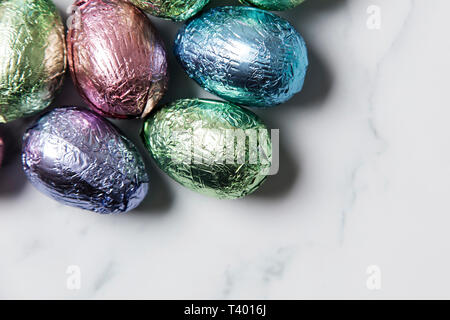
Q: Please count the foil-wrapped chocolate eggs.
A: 8